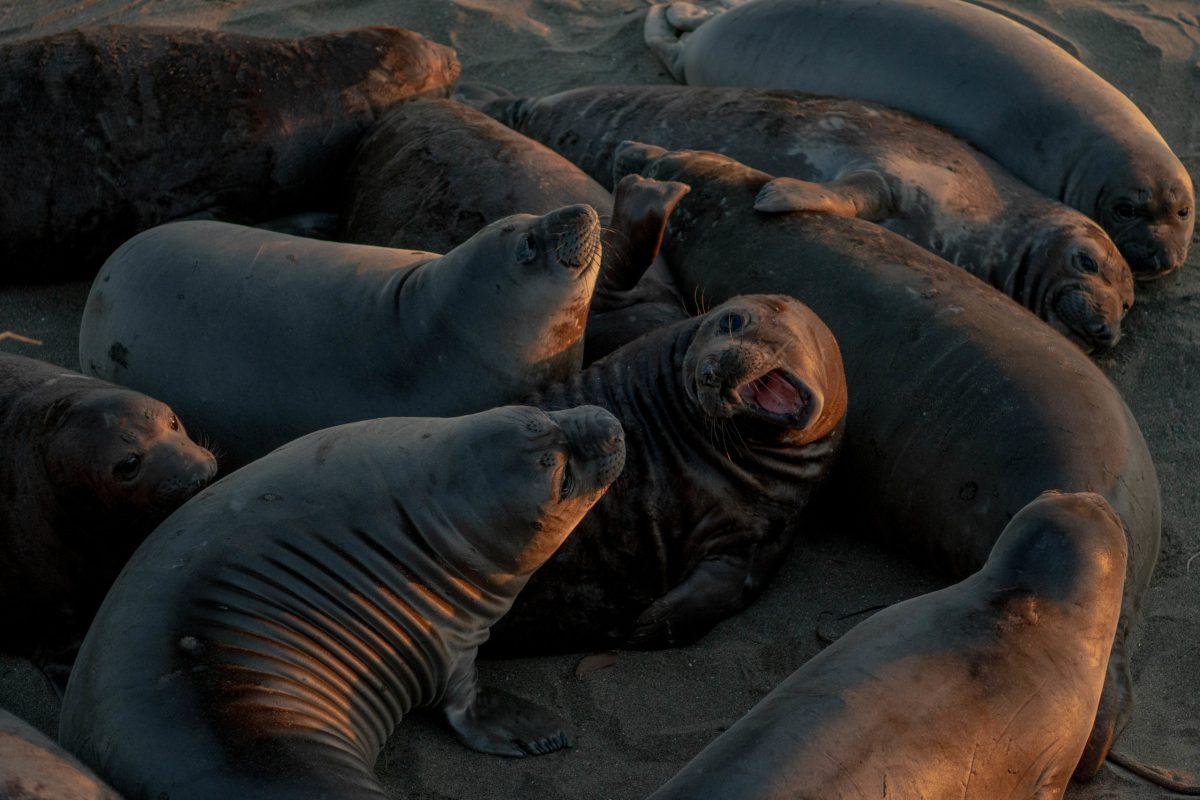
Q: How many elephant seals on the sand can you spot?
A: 11